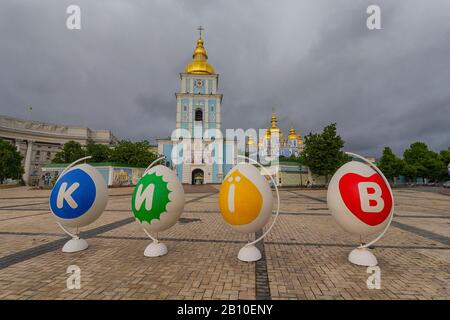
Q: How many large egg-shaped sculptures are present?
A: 4